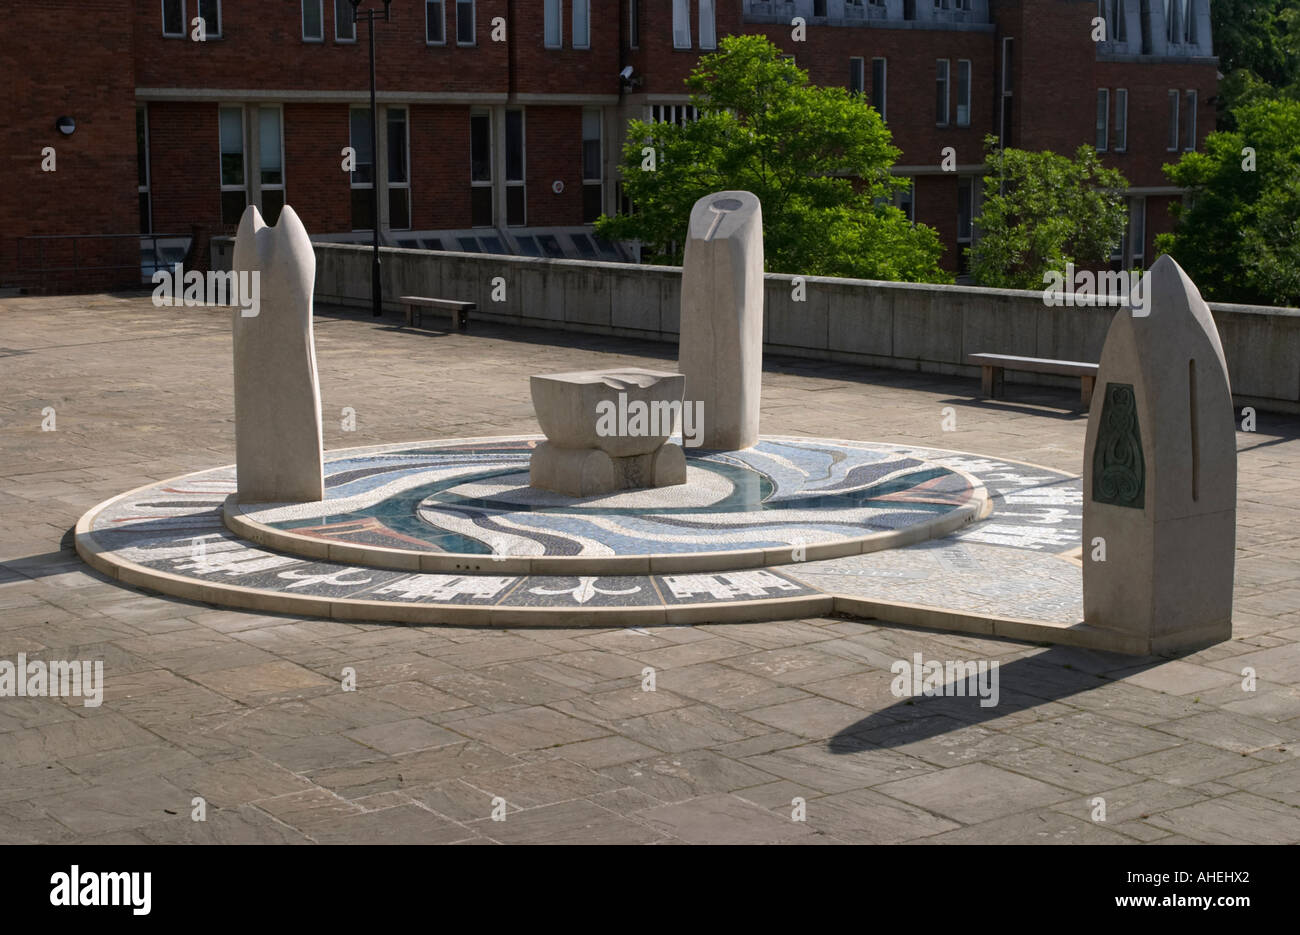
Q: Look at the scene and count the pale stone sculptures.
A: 4